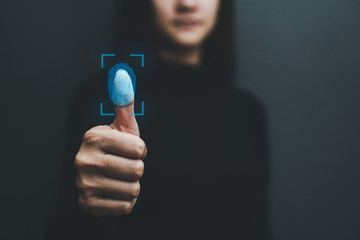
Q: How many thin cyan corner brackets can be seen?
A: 4